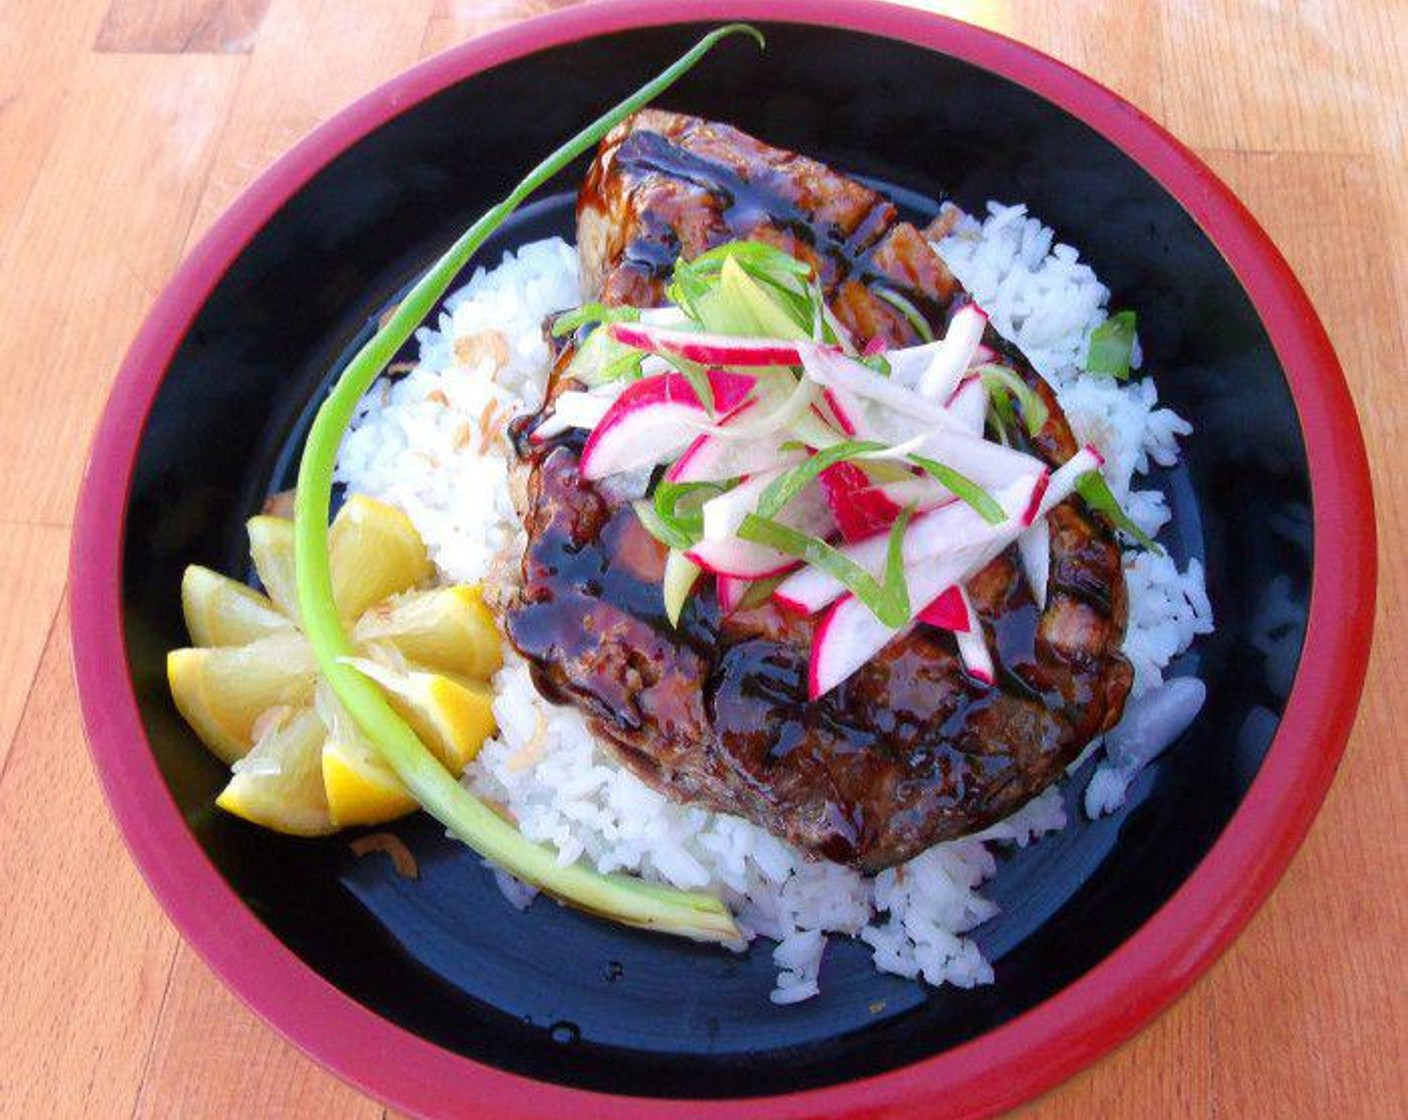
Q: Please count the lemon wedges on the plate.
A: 8